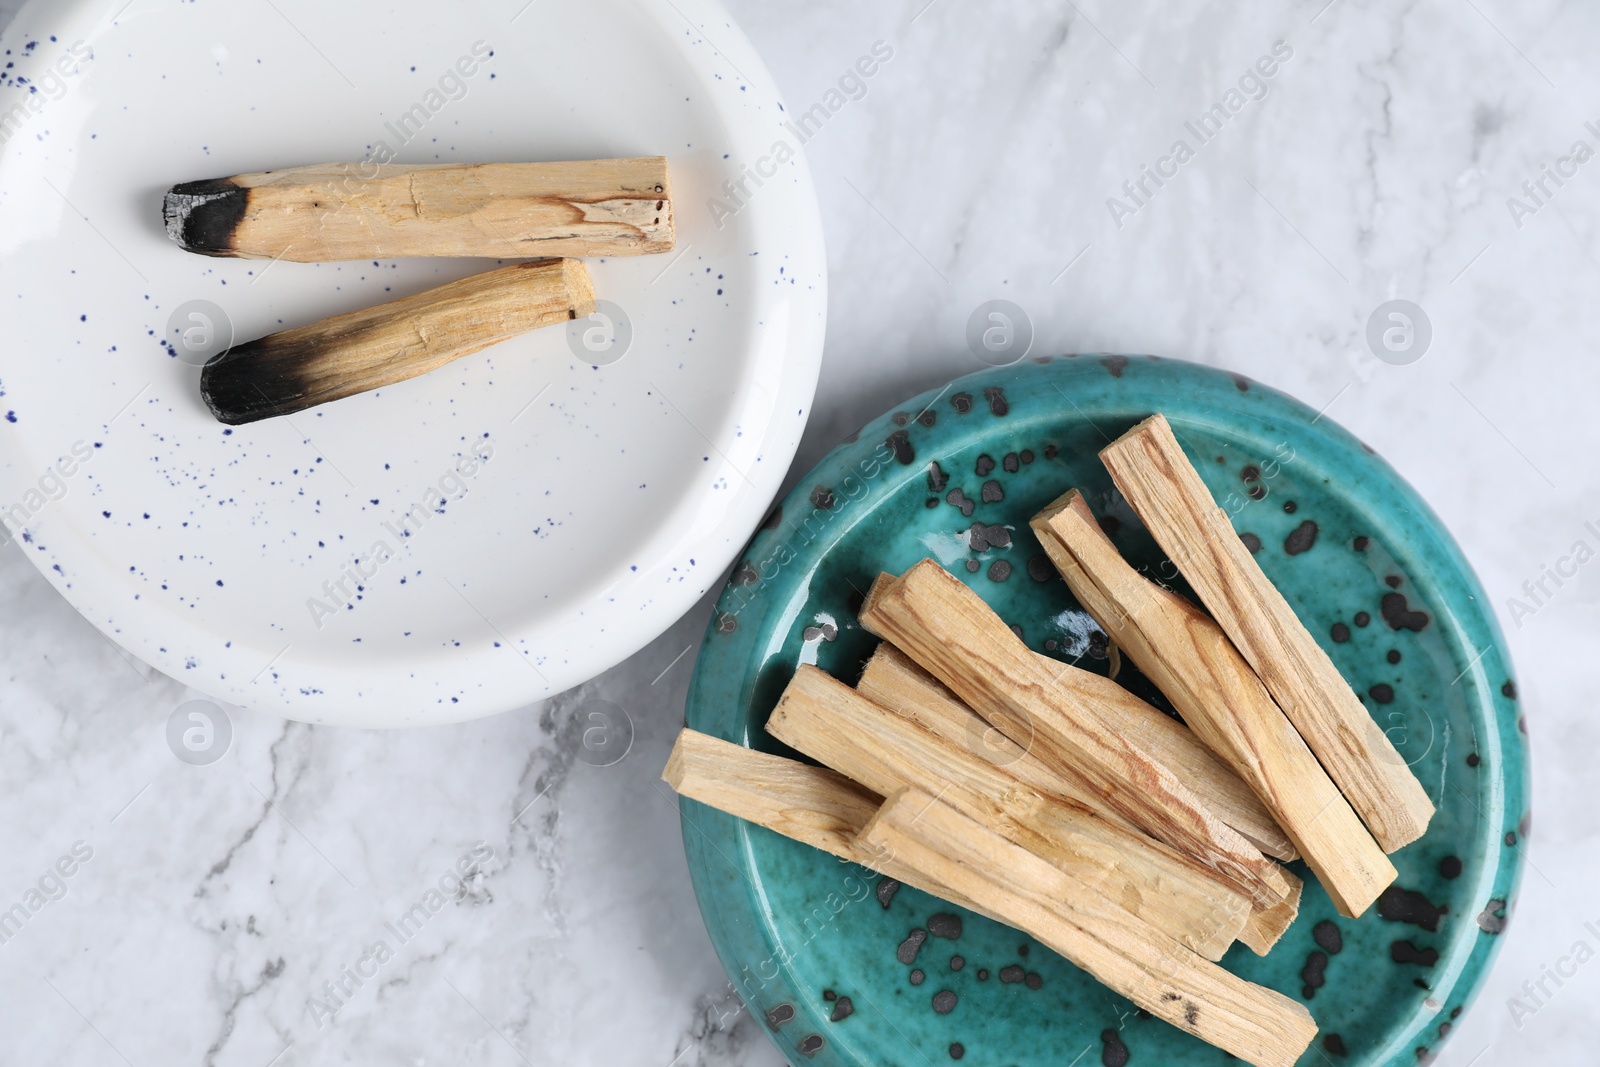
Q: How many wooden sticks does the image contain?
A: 10